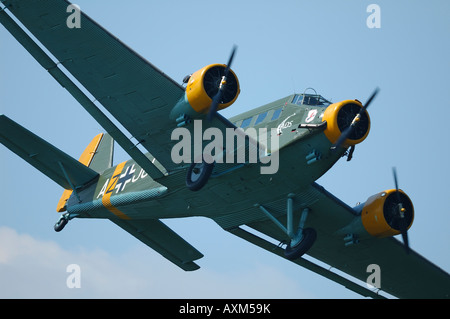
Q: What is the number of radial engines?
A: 3